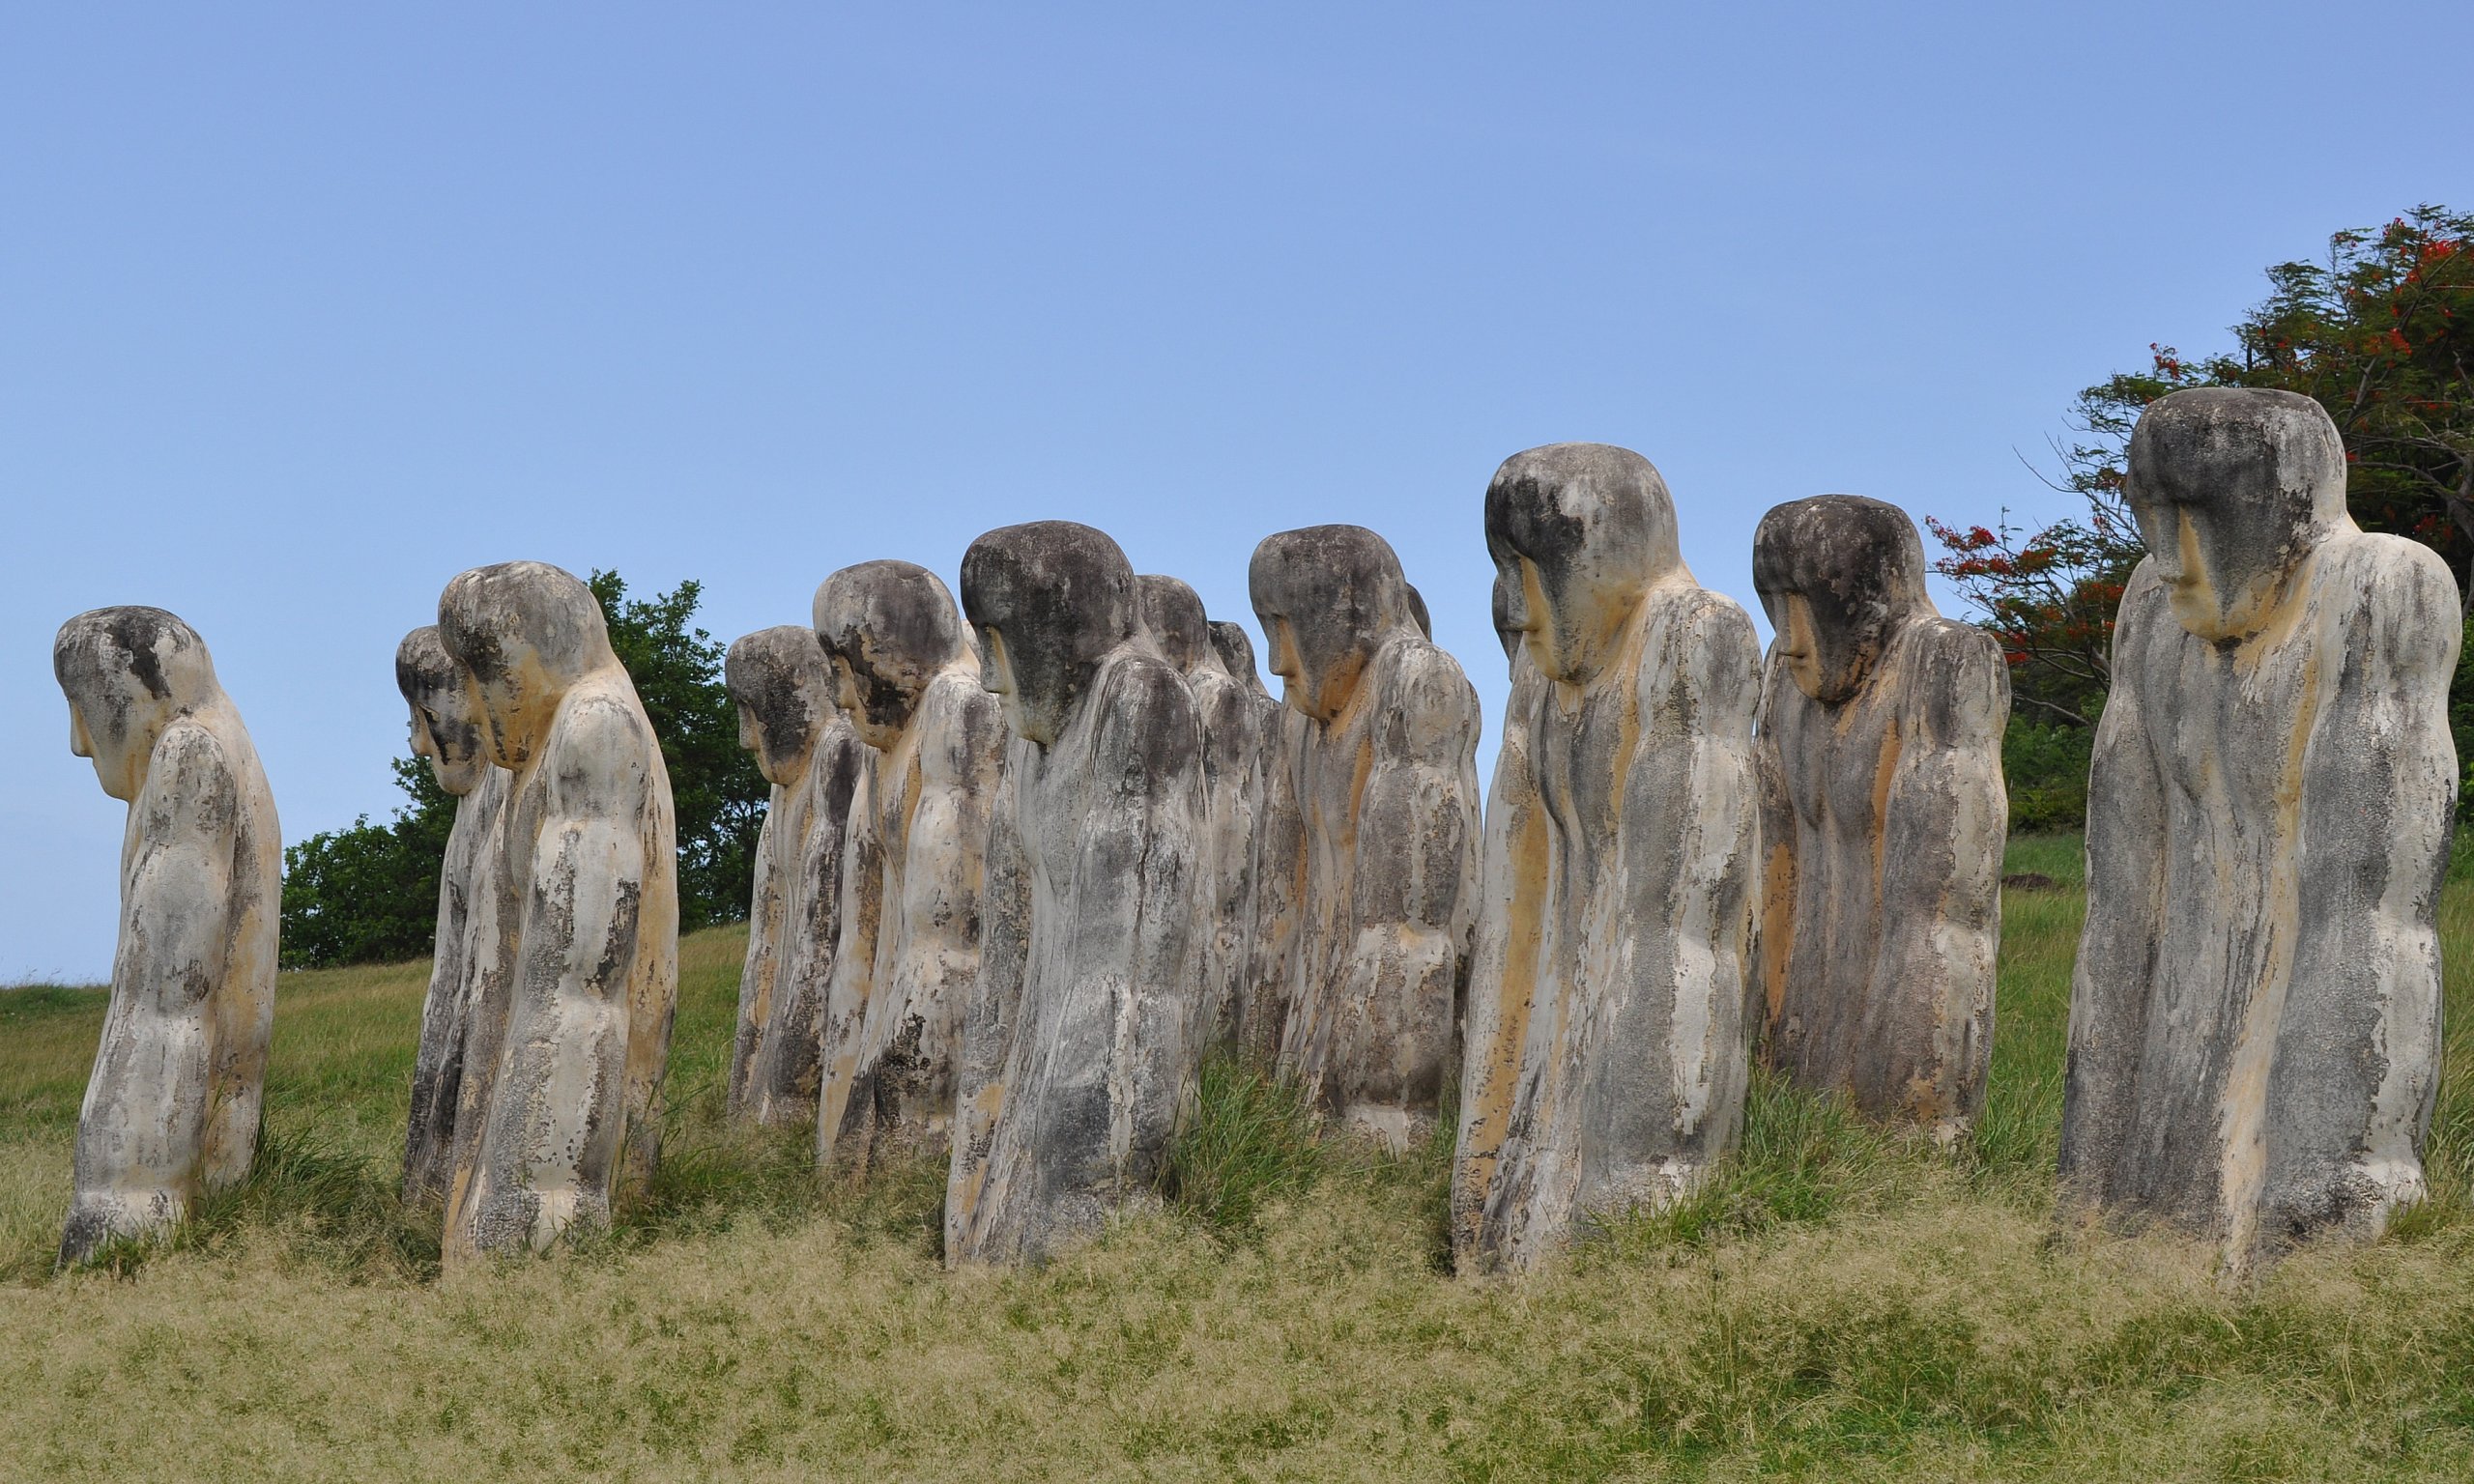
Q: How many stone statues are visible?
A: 15